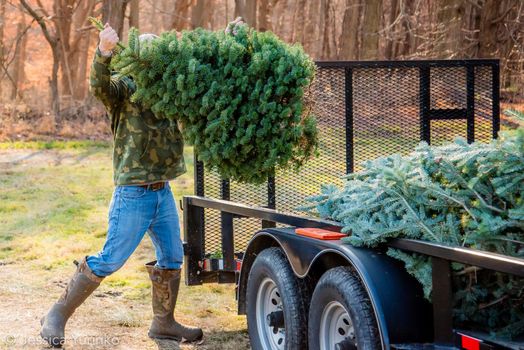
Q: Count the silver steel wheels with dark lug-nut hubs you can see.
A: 2